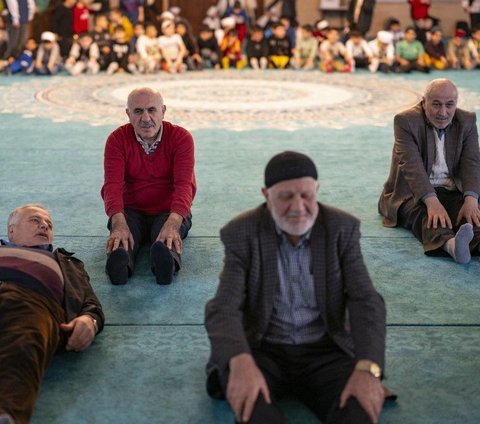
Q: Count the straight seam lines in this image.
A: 2